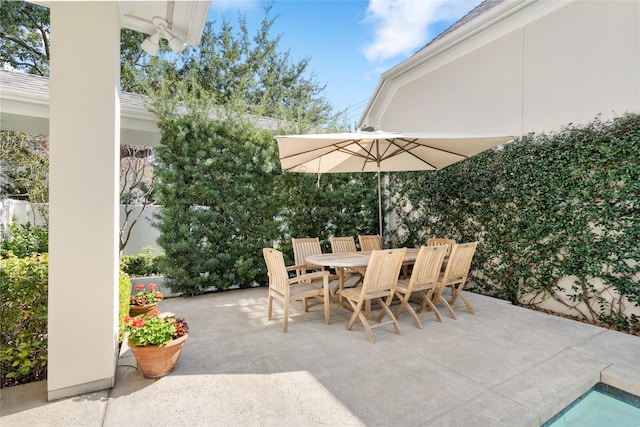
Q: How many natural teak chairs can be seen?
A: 8